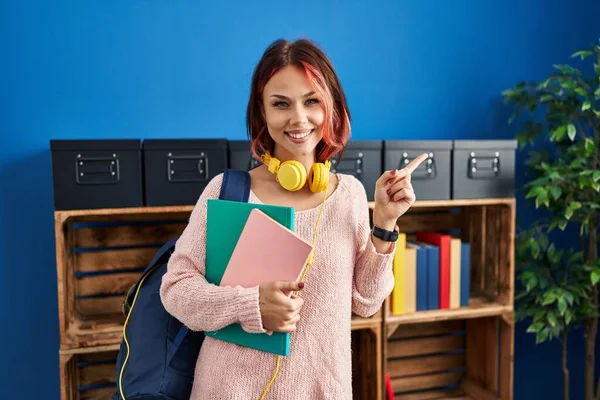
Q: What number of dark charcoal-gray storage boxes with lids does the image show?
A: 6